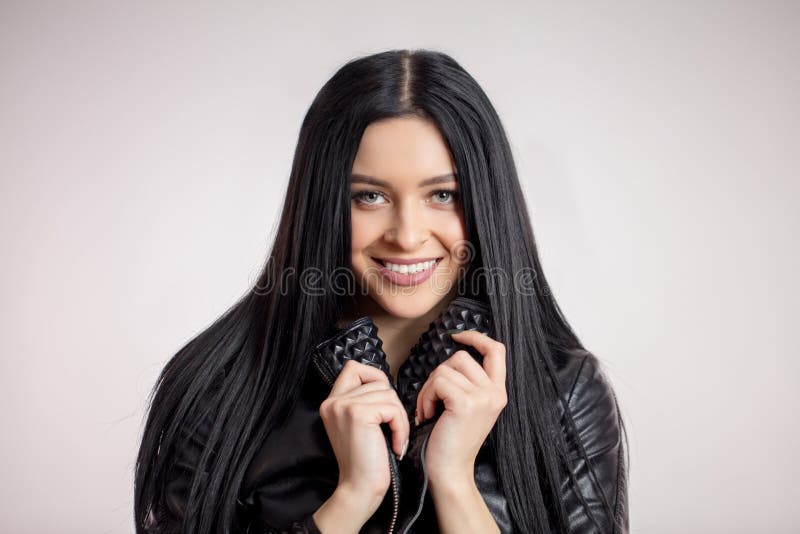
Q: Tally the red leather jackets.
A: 0